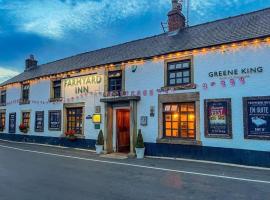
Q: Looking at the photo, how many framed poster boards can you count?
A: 5